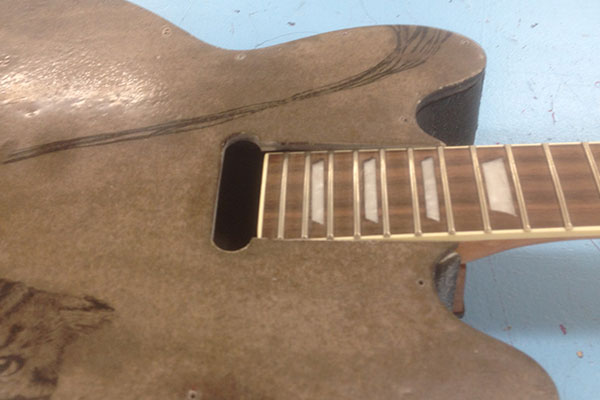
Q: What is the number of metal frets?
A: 11